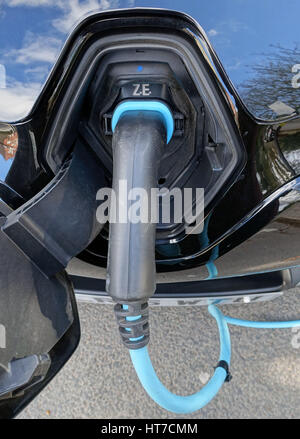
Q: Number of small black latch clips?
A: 2